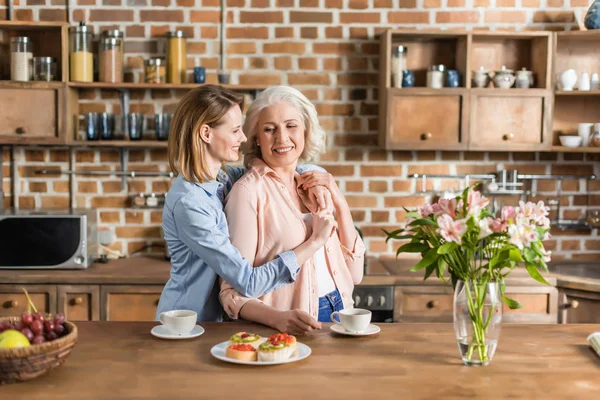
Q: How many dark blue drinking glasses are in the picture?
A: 4